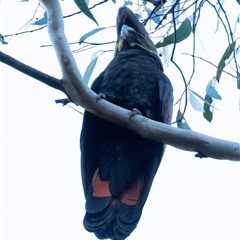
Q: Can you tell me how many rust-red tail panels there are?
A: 2